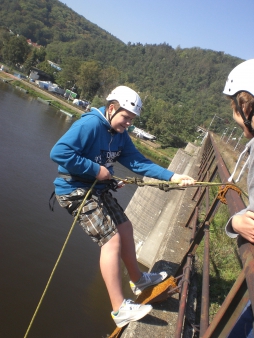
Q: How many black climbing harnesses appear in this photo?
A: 1